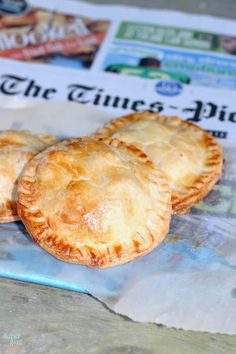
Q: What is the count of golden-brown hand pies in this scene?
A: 3